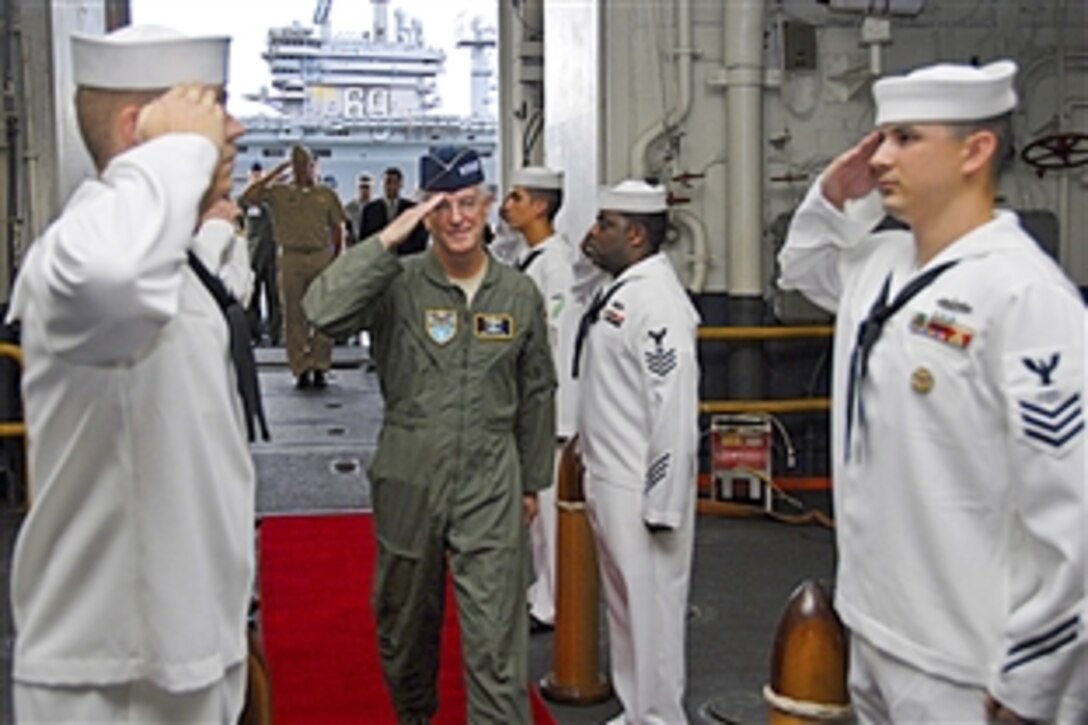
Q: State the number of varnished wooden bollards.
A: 3